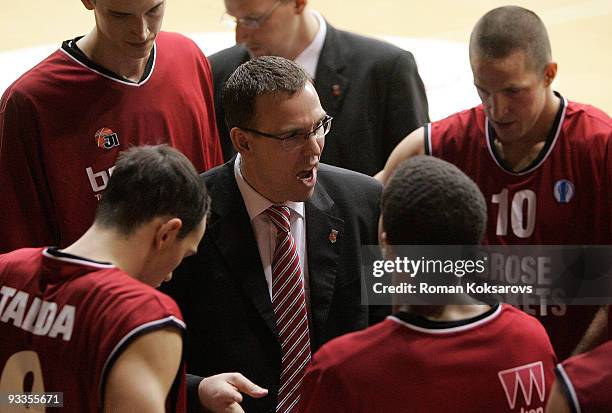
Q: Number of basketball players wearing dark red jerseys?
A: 5